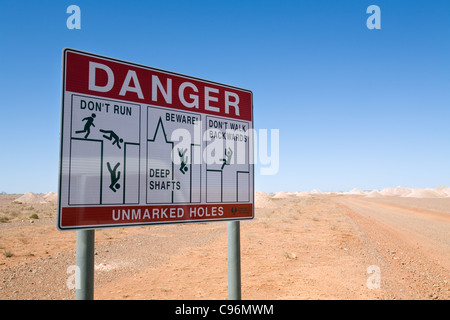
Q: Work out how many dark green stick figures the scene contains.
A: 5